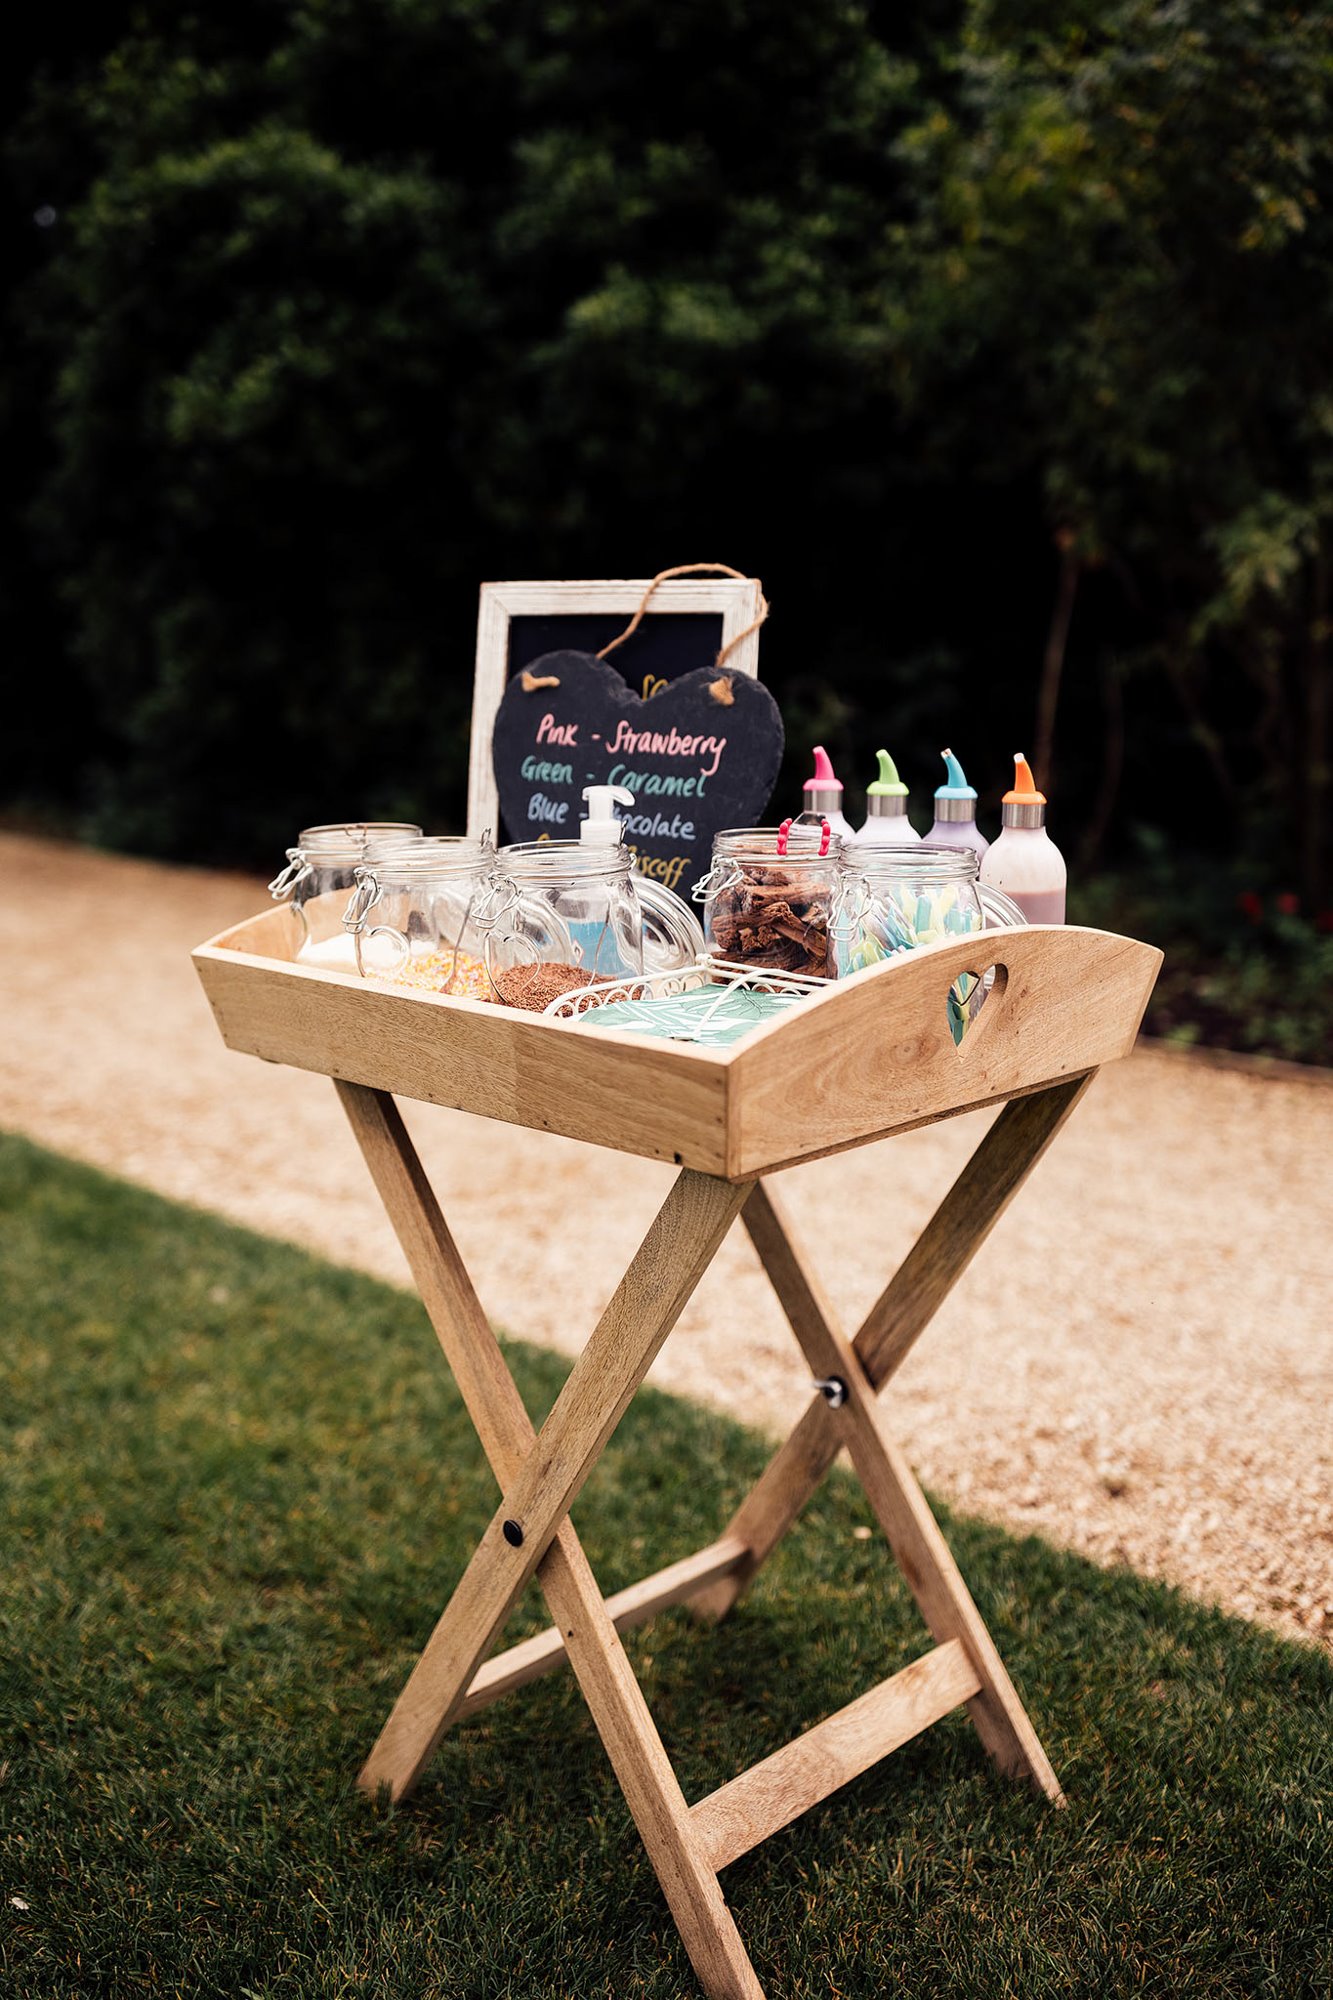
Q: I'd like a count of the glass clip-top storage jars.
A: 5